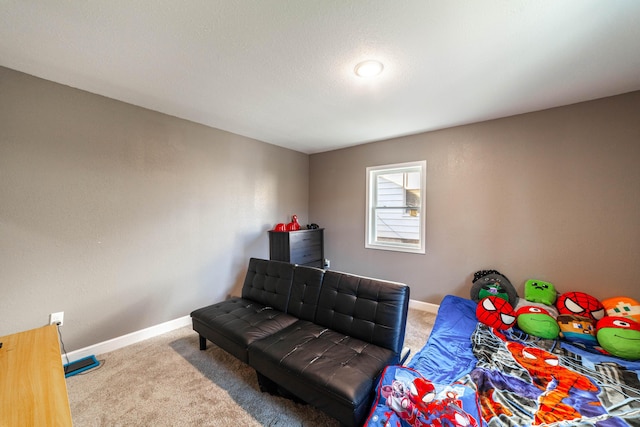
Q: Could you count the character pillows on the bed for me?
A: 8